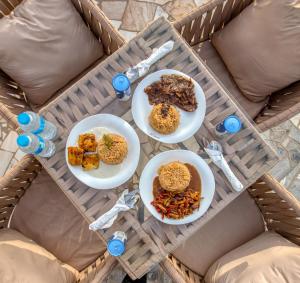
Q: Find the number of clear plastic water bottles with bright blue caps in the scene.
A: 2